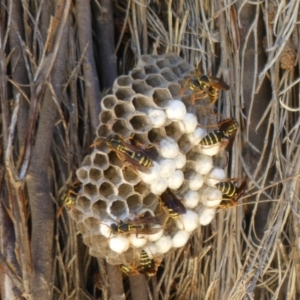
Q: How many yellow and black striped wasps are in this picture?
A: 8